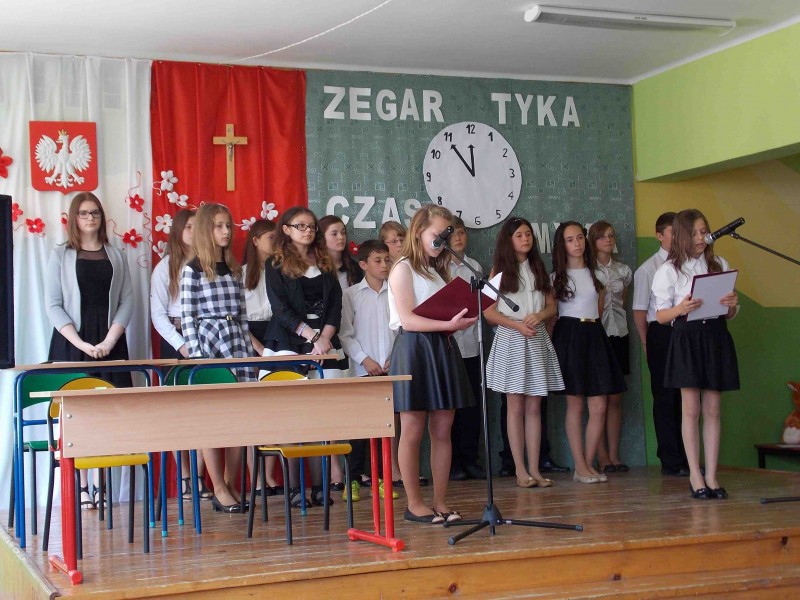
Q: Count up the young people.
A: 15